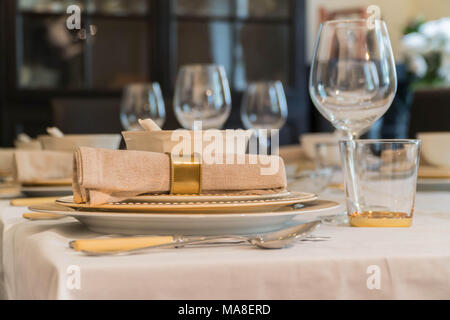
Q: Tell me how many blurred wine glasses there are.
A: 3